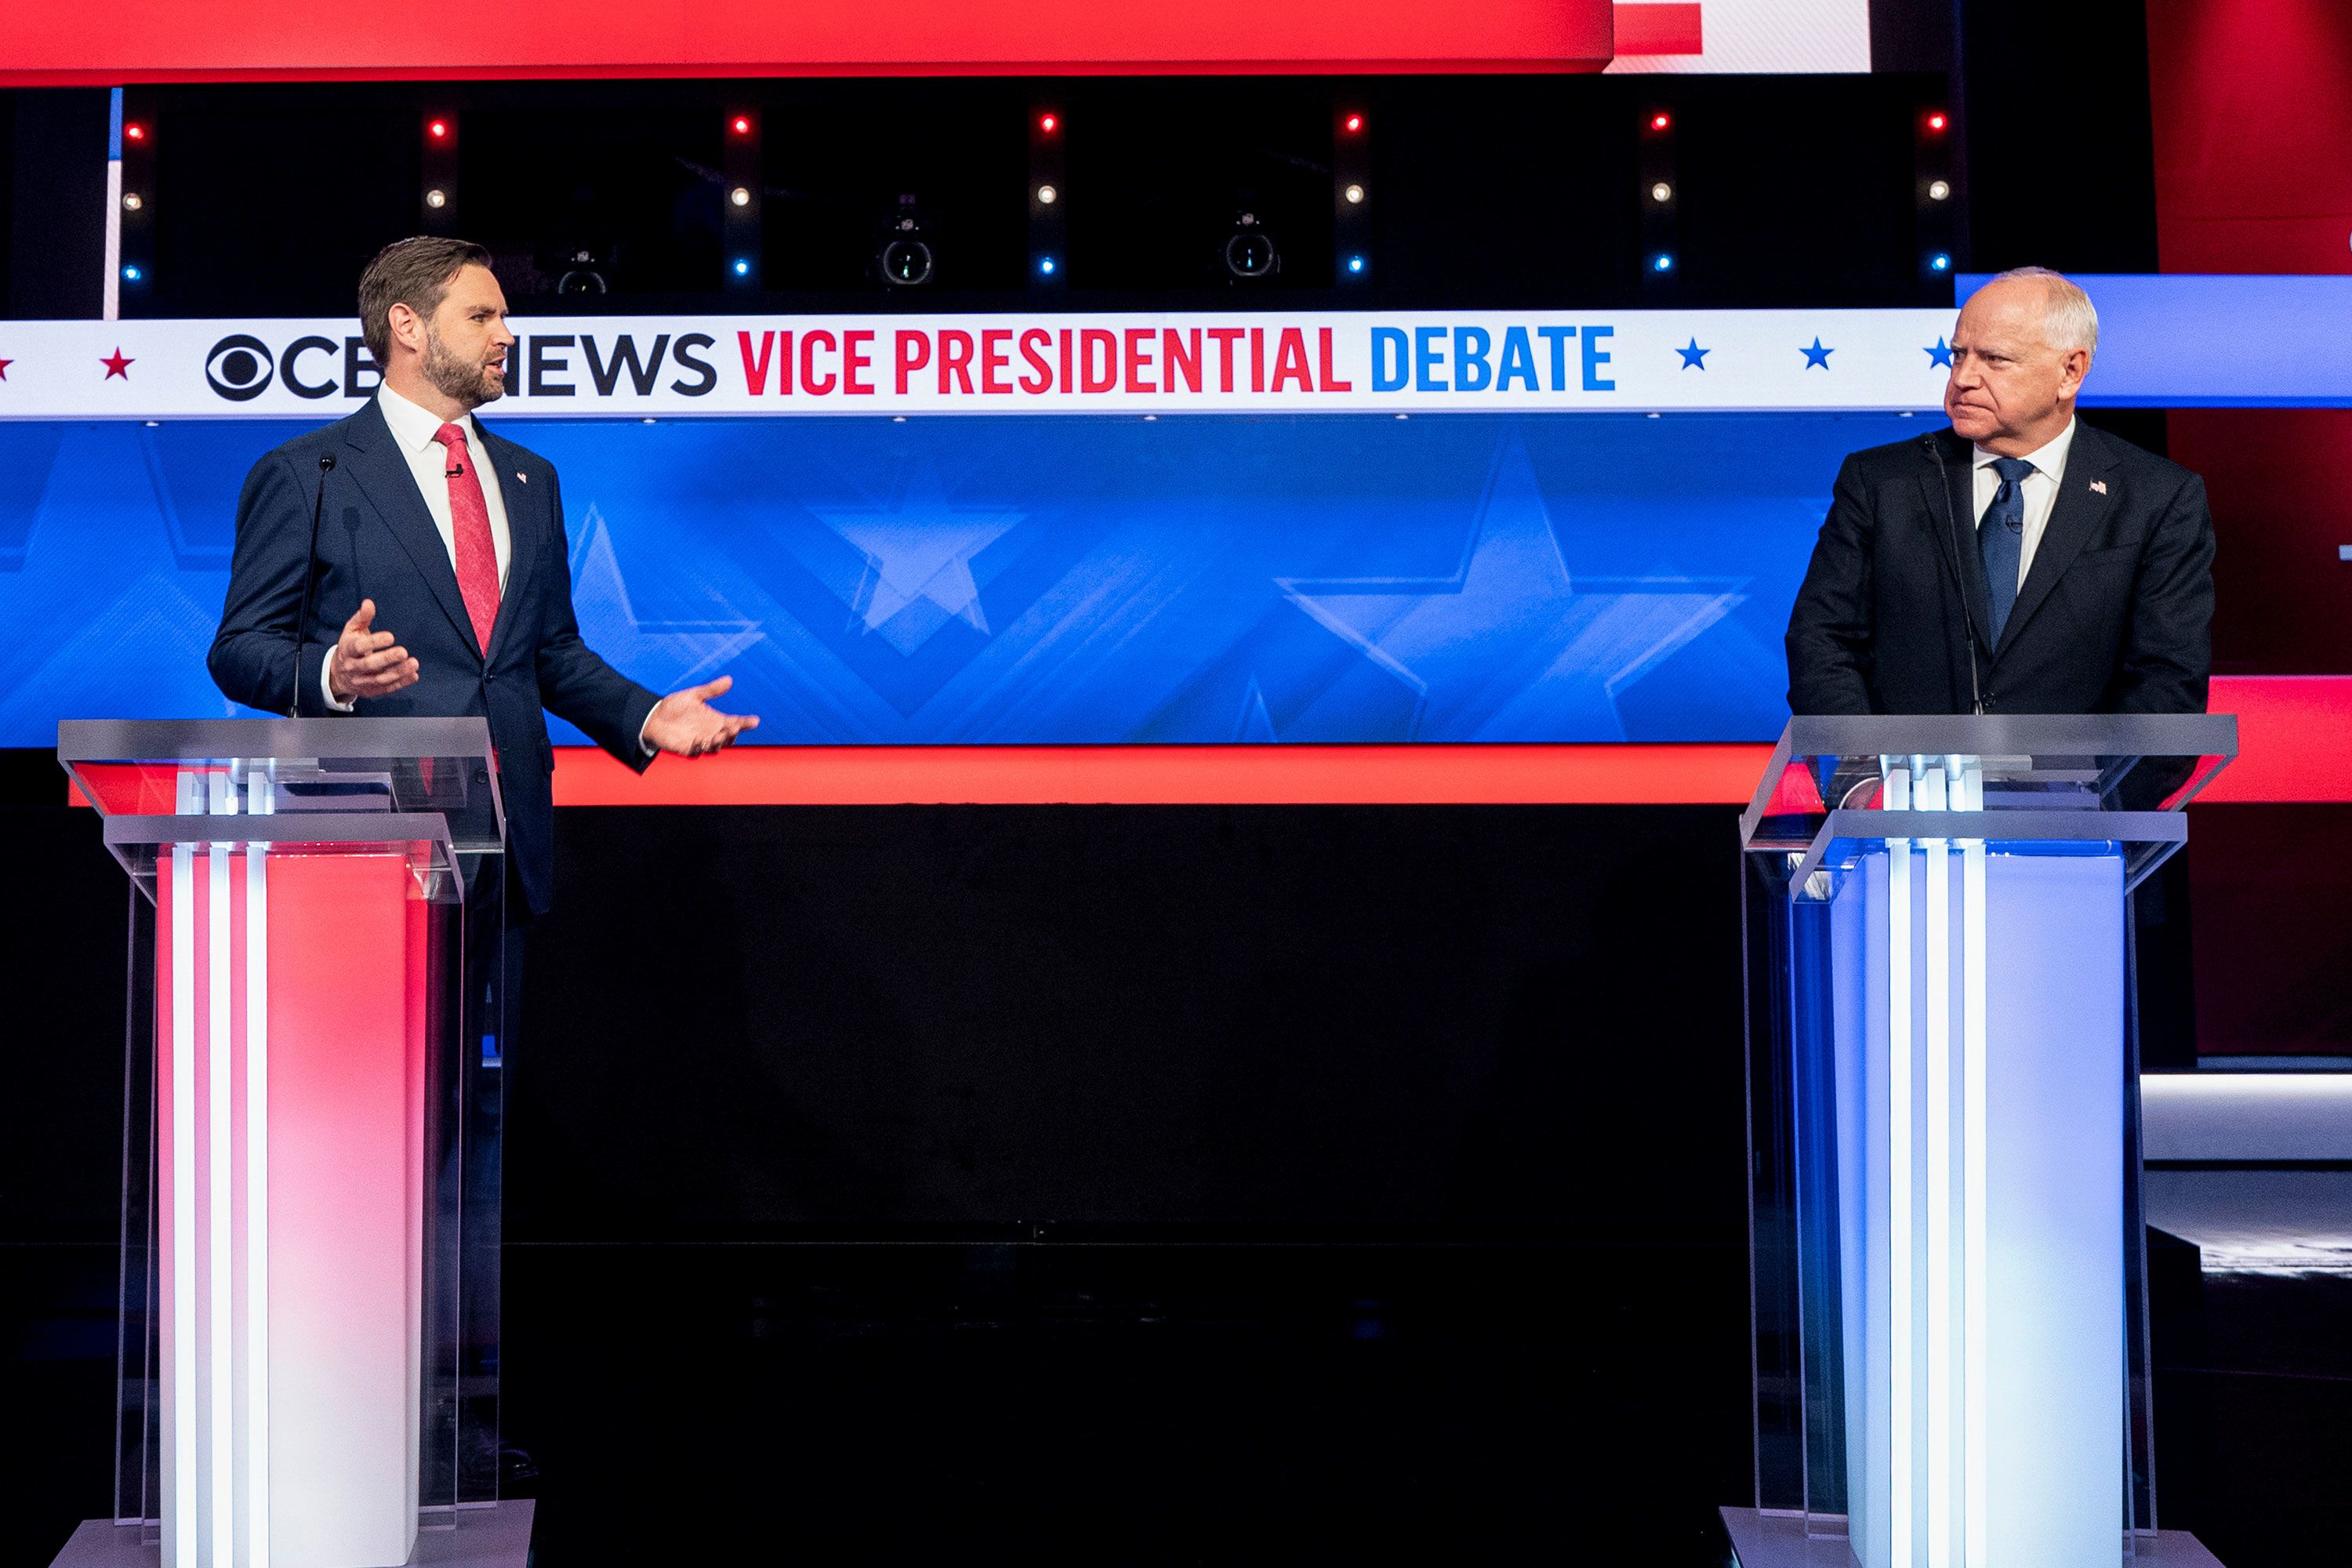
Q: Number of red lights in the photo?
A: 7